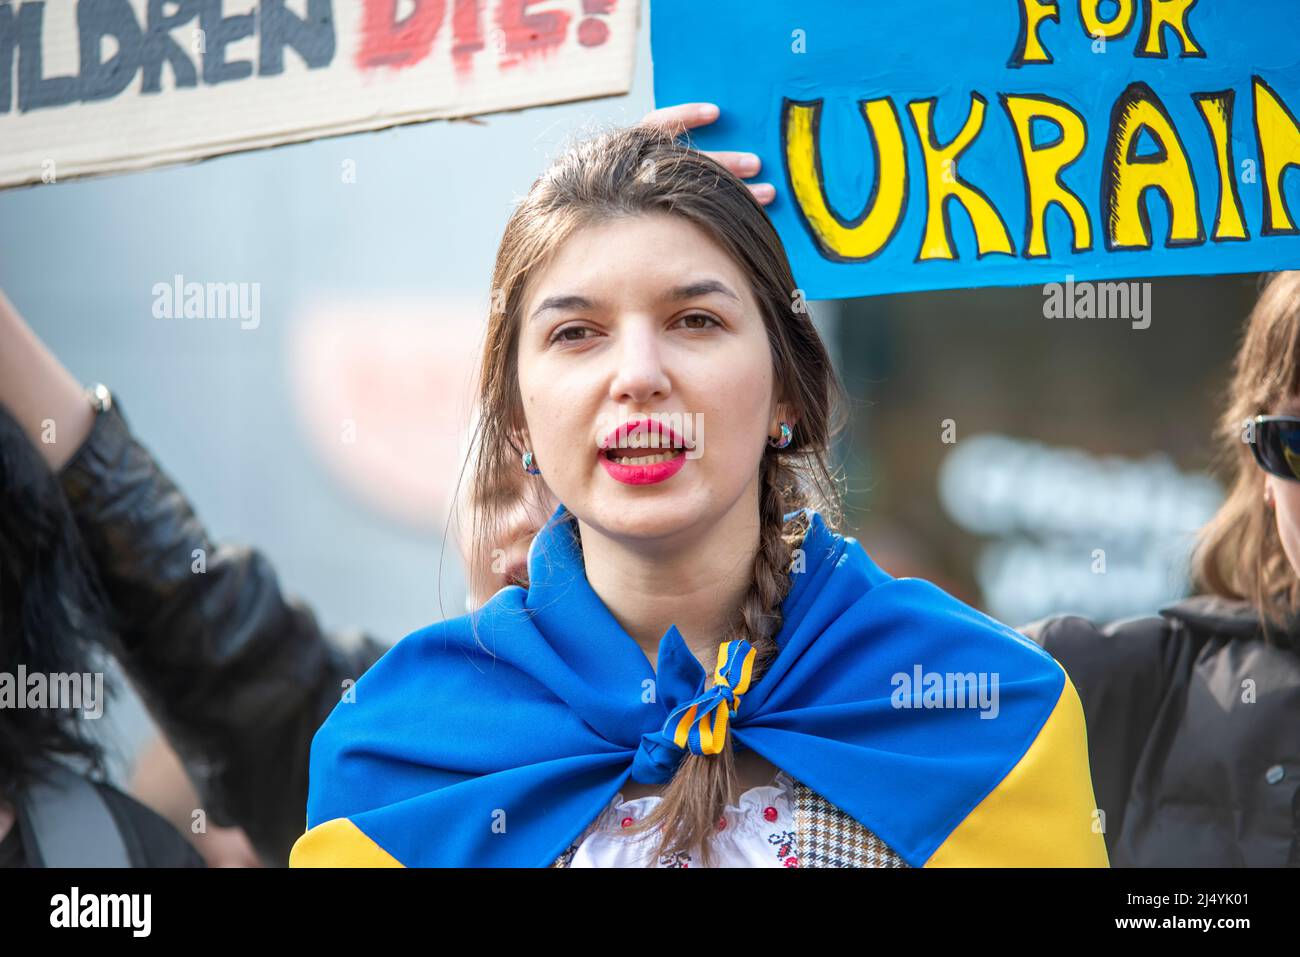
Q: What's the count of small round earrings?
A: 2